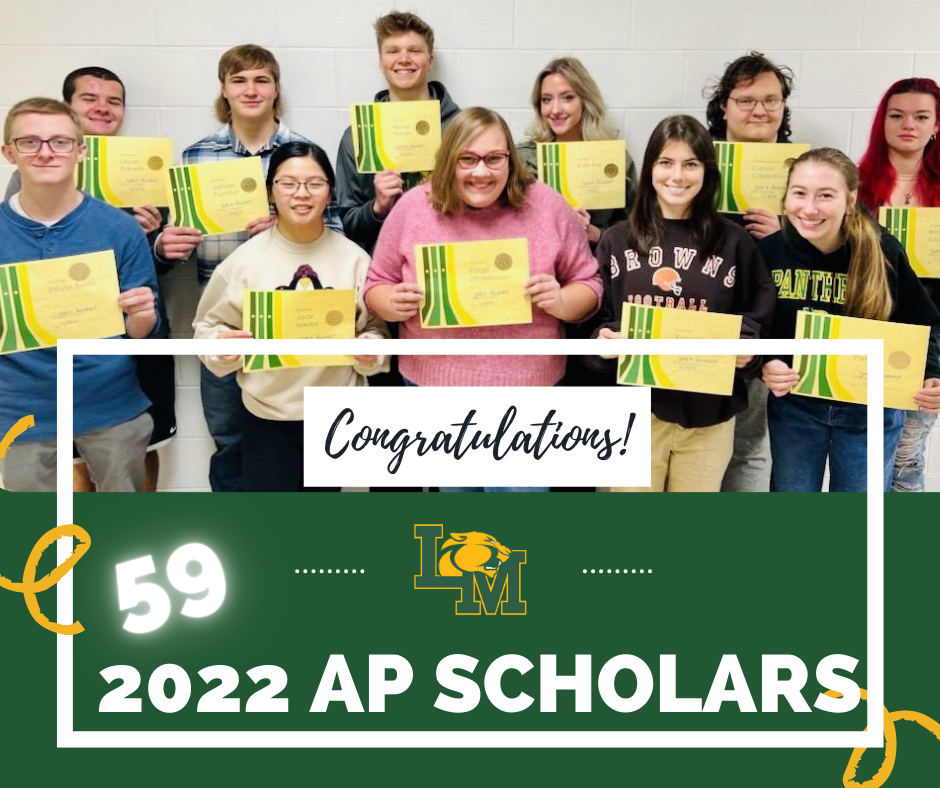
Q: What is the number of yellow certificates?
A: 11